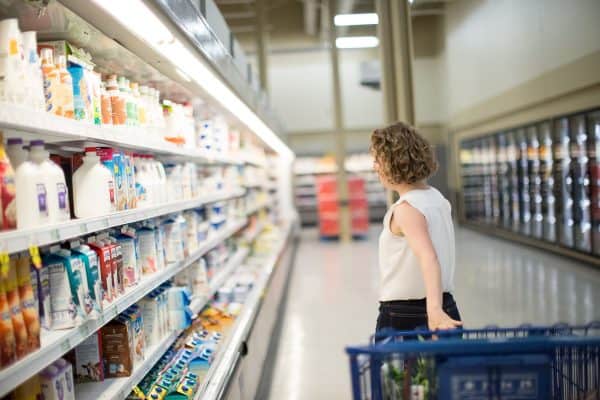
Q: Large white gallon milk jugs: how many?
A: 3